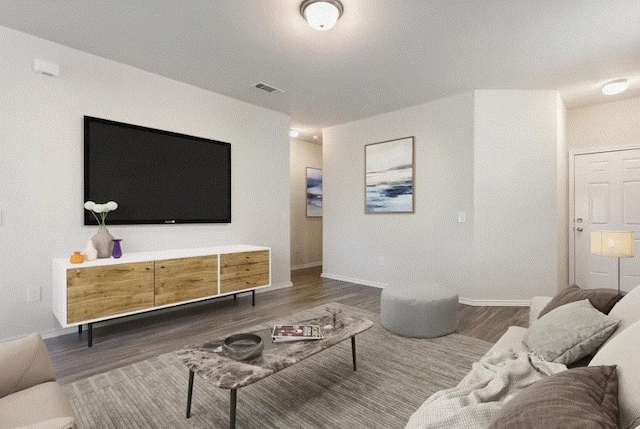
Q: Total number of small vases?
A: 3